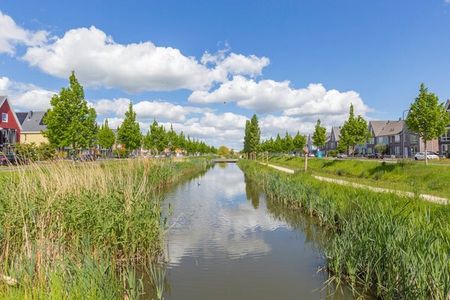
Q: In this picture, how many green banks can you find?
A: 2